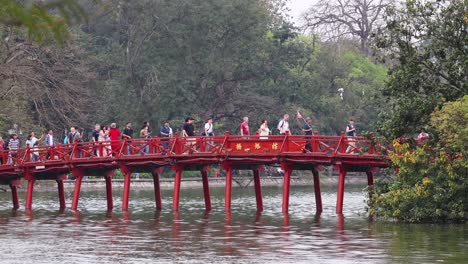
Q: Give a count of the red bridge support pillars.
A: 15